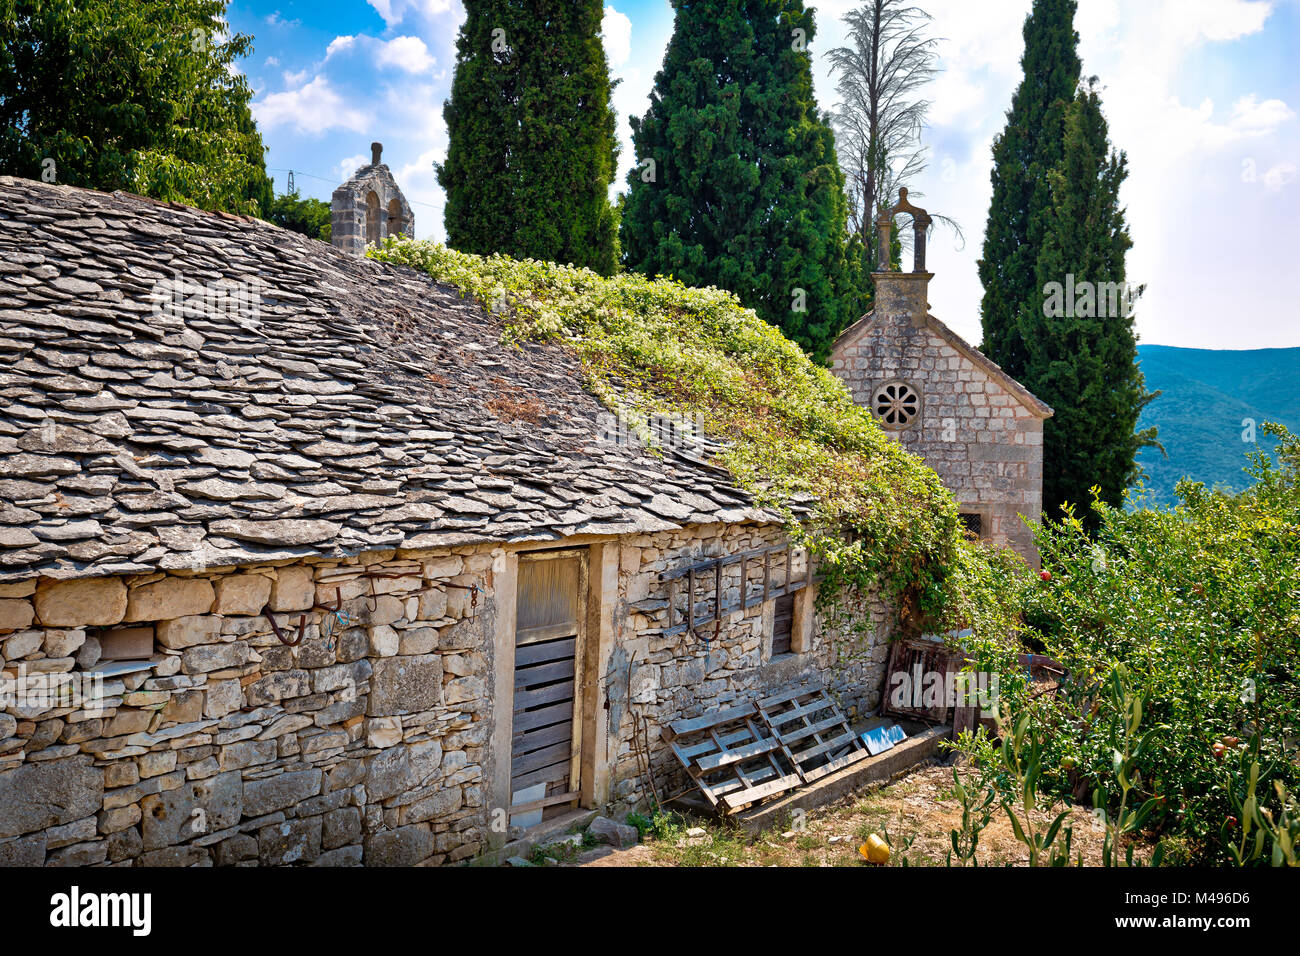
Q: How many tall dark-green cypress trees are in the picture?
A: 4